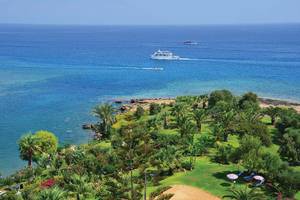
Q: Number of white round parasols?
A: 2